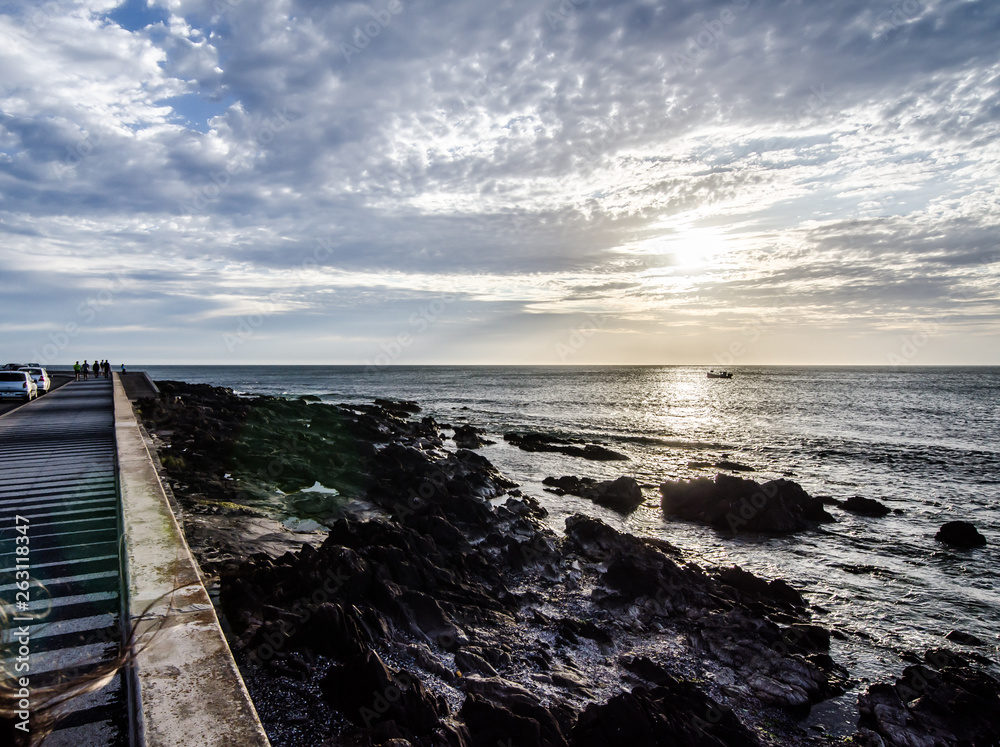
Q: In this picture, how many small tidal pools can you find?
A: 2